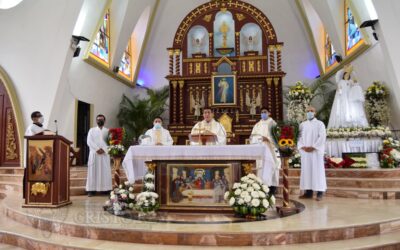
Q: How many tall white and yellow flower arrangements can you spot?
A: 2